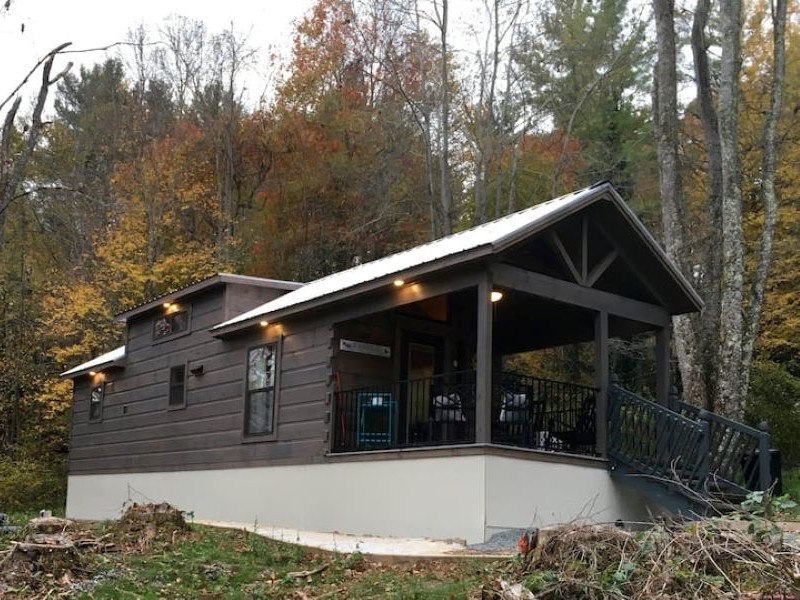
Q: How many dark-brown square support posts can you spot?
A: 3